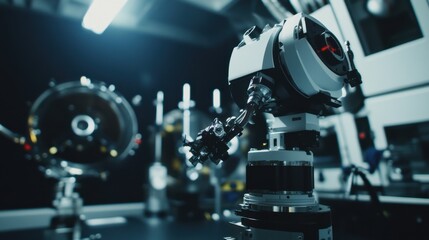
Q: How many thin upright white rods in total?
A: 3